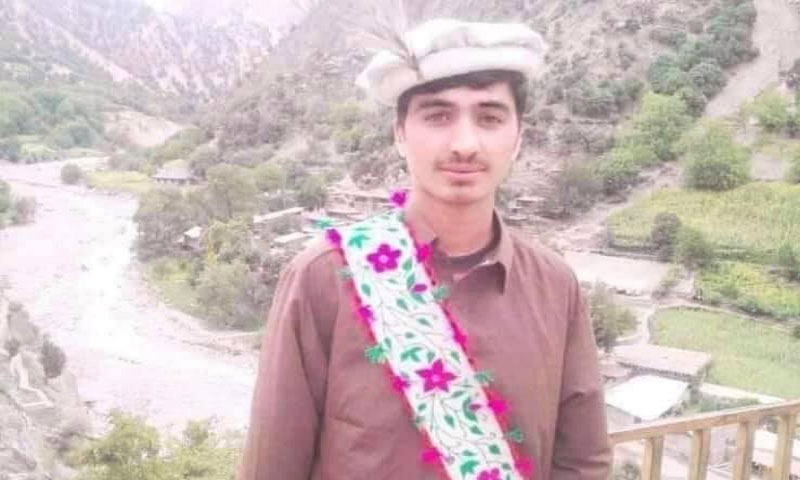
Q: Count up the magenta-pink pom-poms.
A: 9